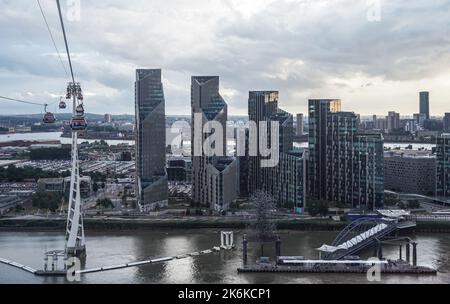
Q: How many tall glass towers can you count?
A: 4